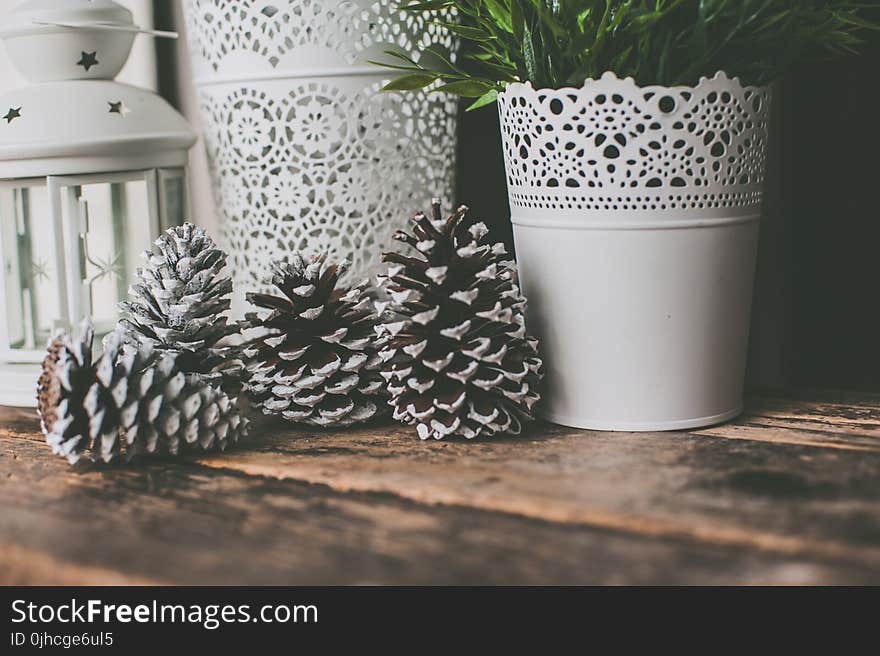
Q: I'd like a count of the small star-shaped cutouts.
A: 3